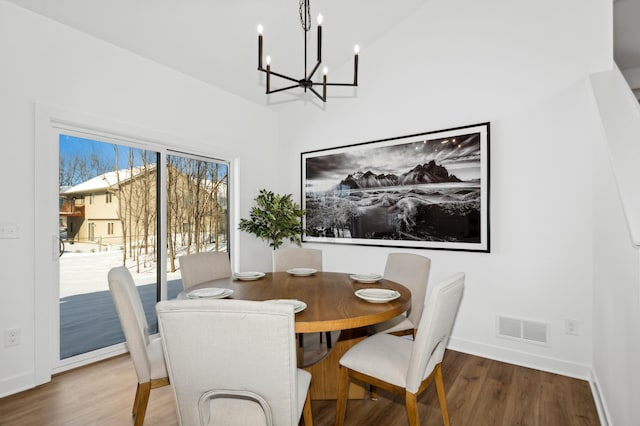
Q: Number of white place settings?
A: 6